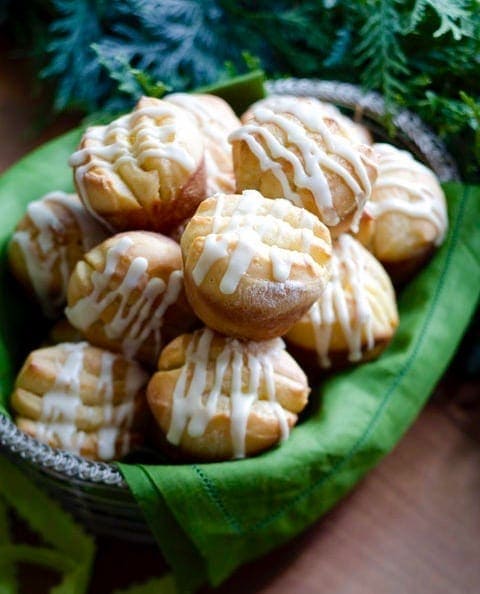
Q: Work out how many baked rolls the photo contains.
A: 11